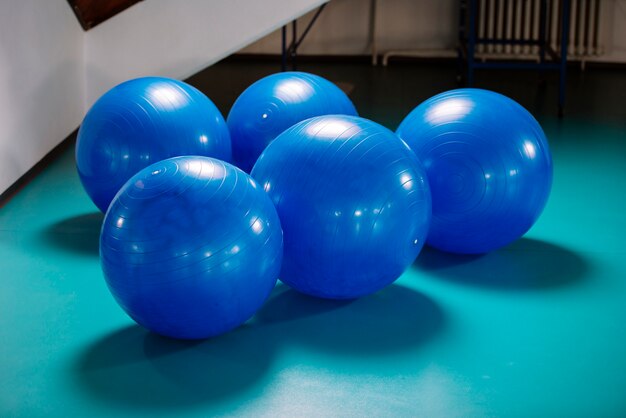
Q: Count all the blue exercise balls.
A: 5